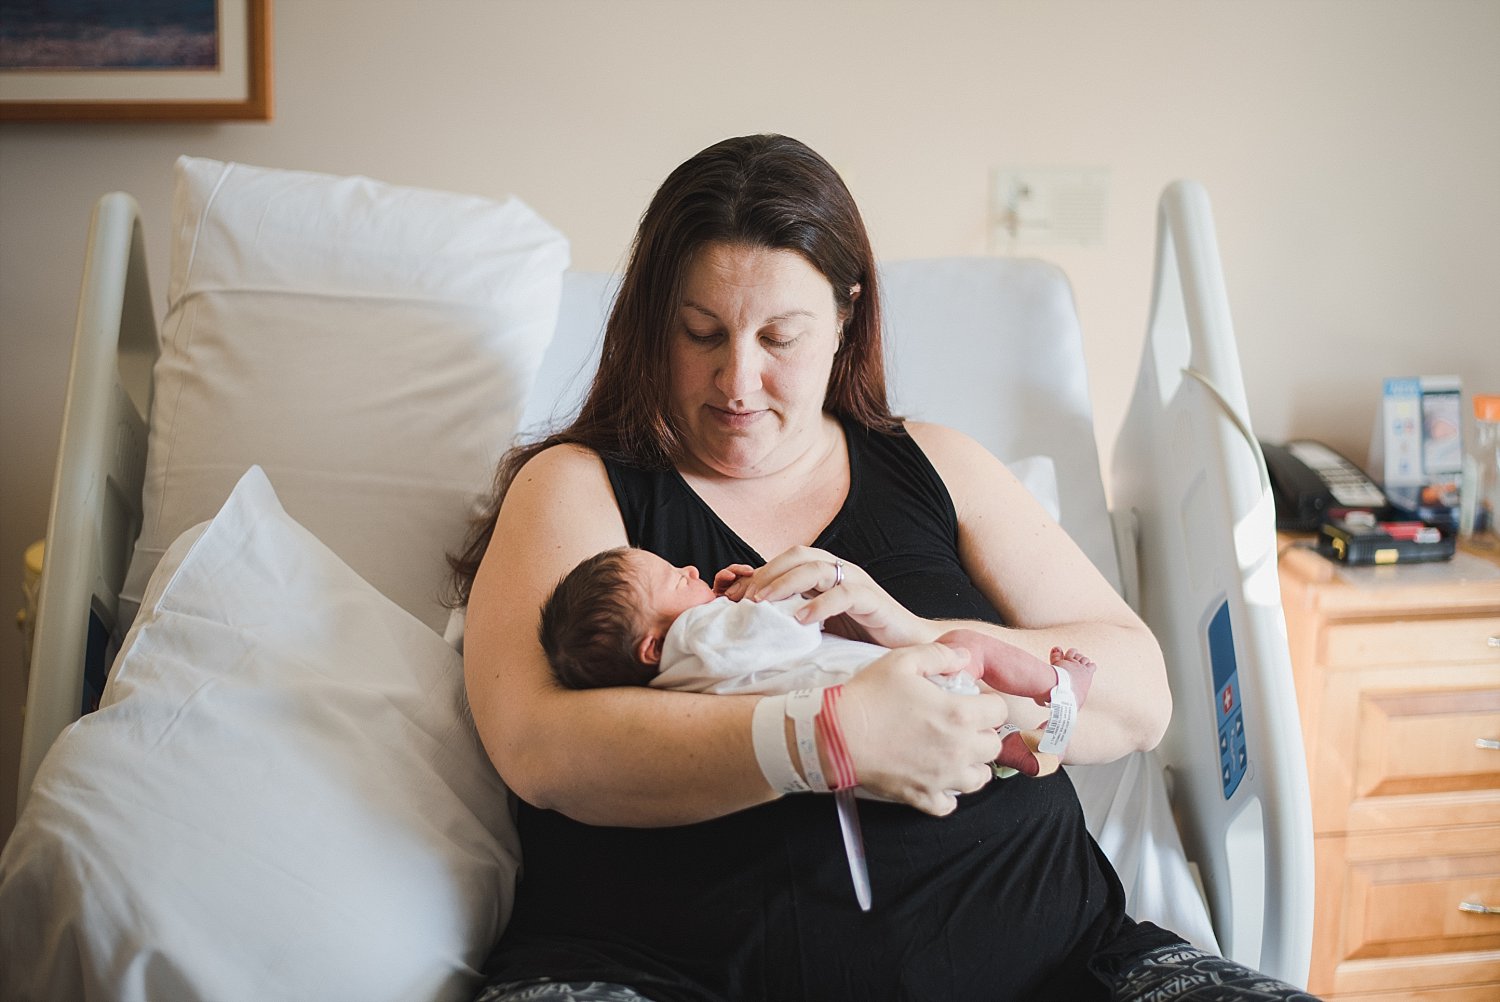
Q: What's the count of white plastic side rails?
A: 2